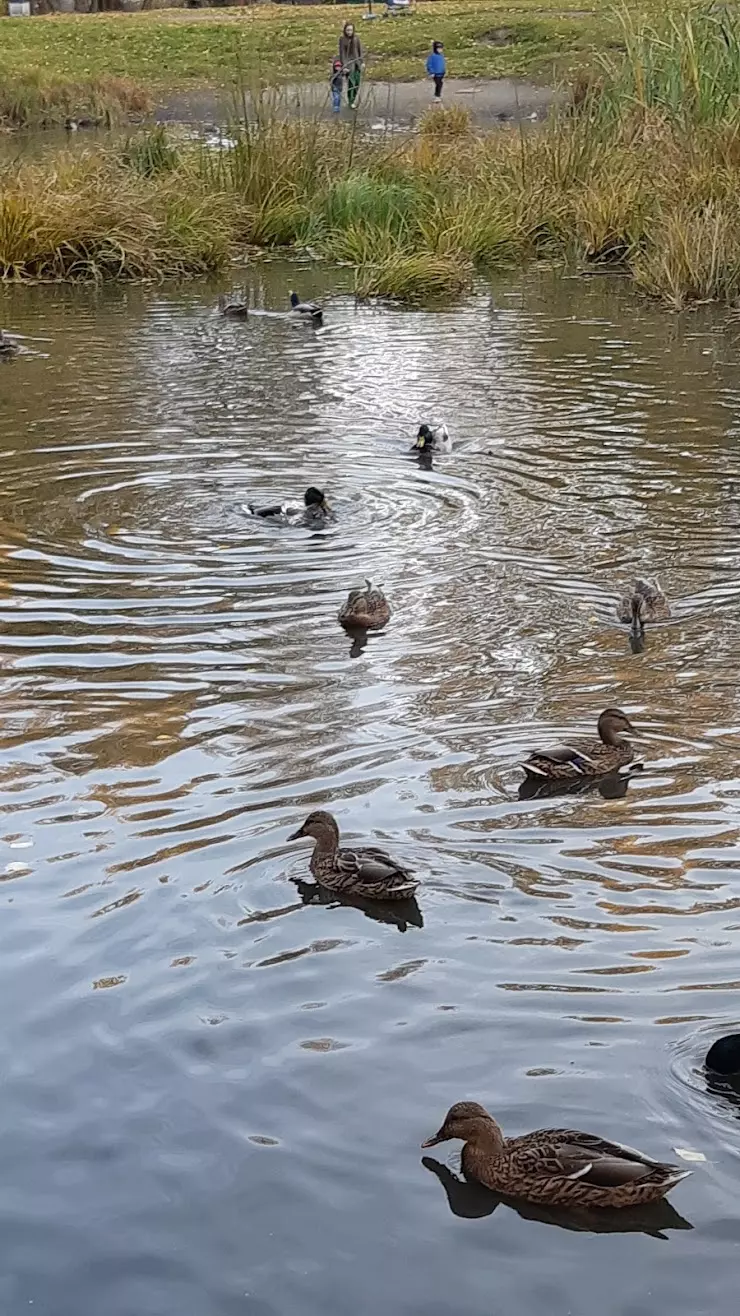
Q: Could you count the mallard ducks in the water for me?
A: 11